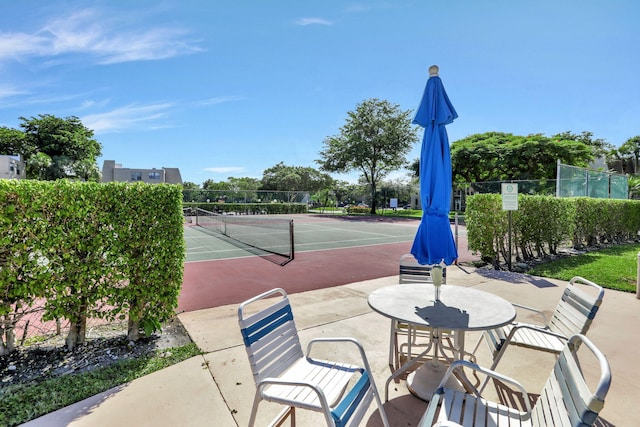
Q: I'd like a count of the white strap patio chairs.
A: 4